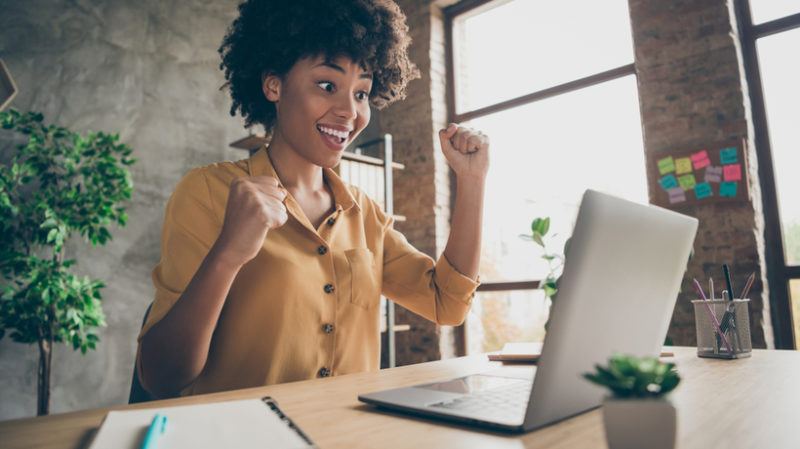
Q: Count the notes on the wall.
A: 11